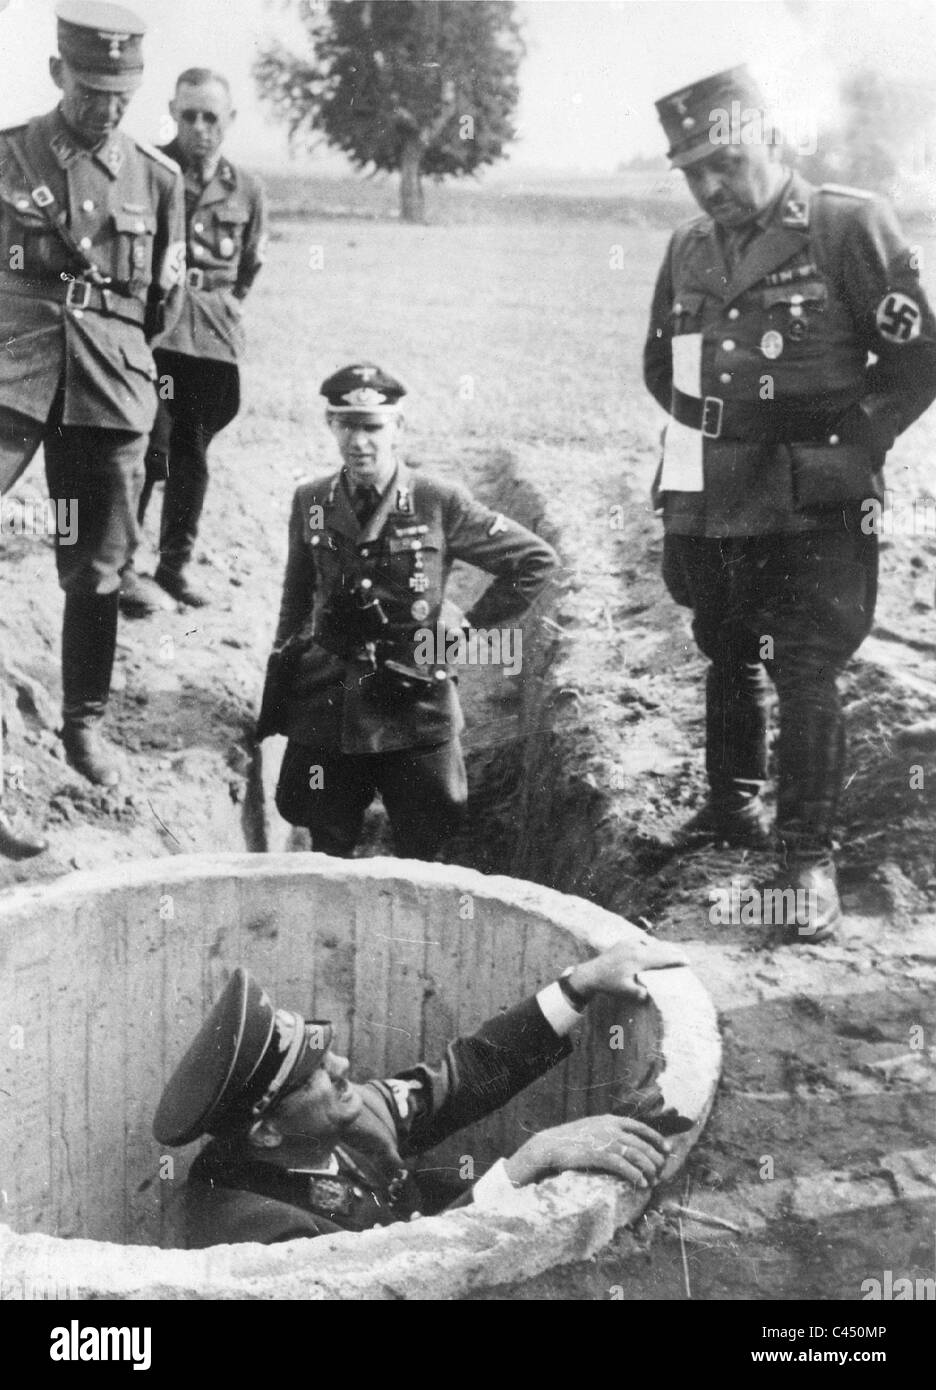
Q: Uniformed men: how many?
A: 5